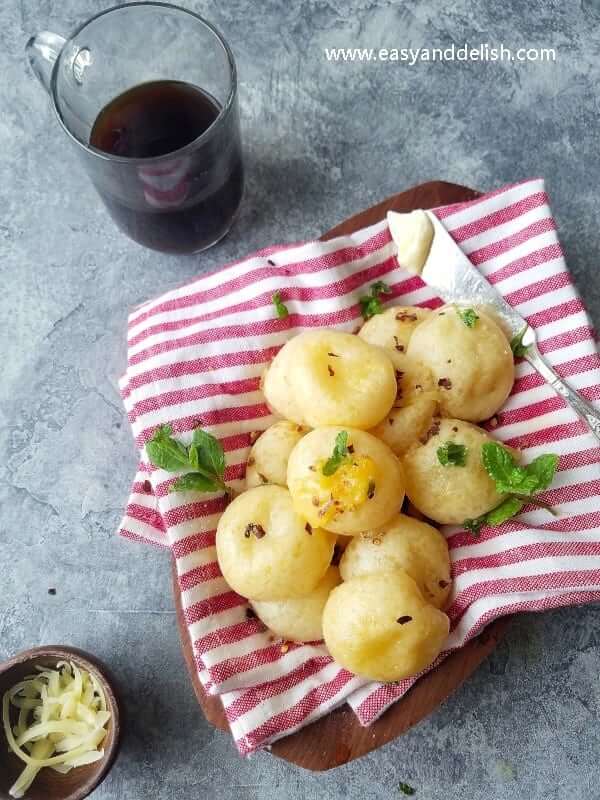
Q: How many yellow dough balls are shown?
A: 11